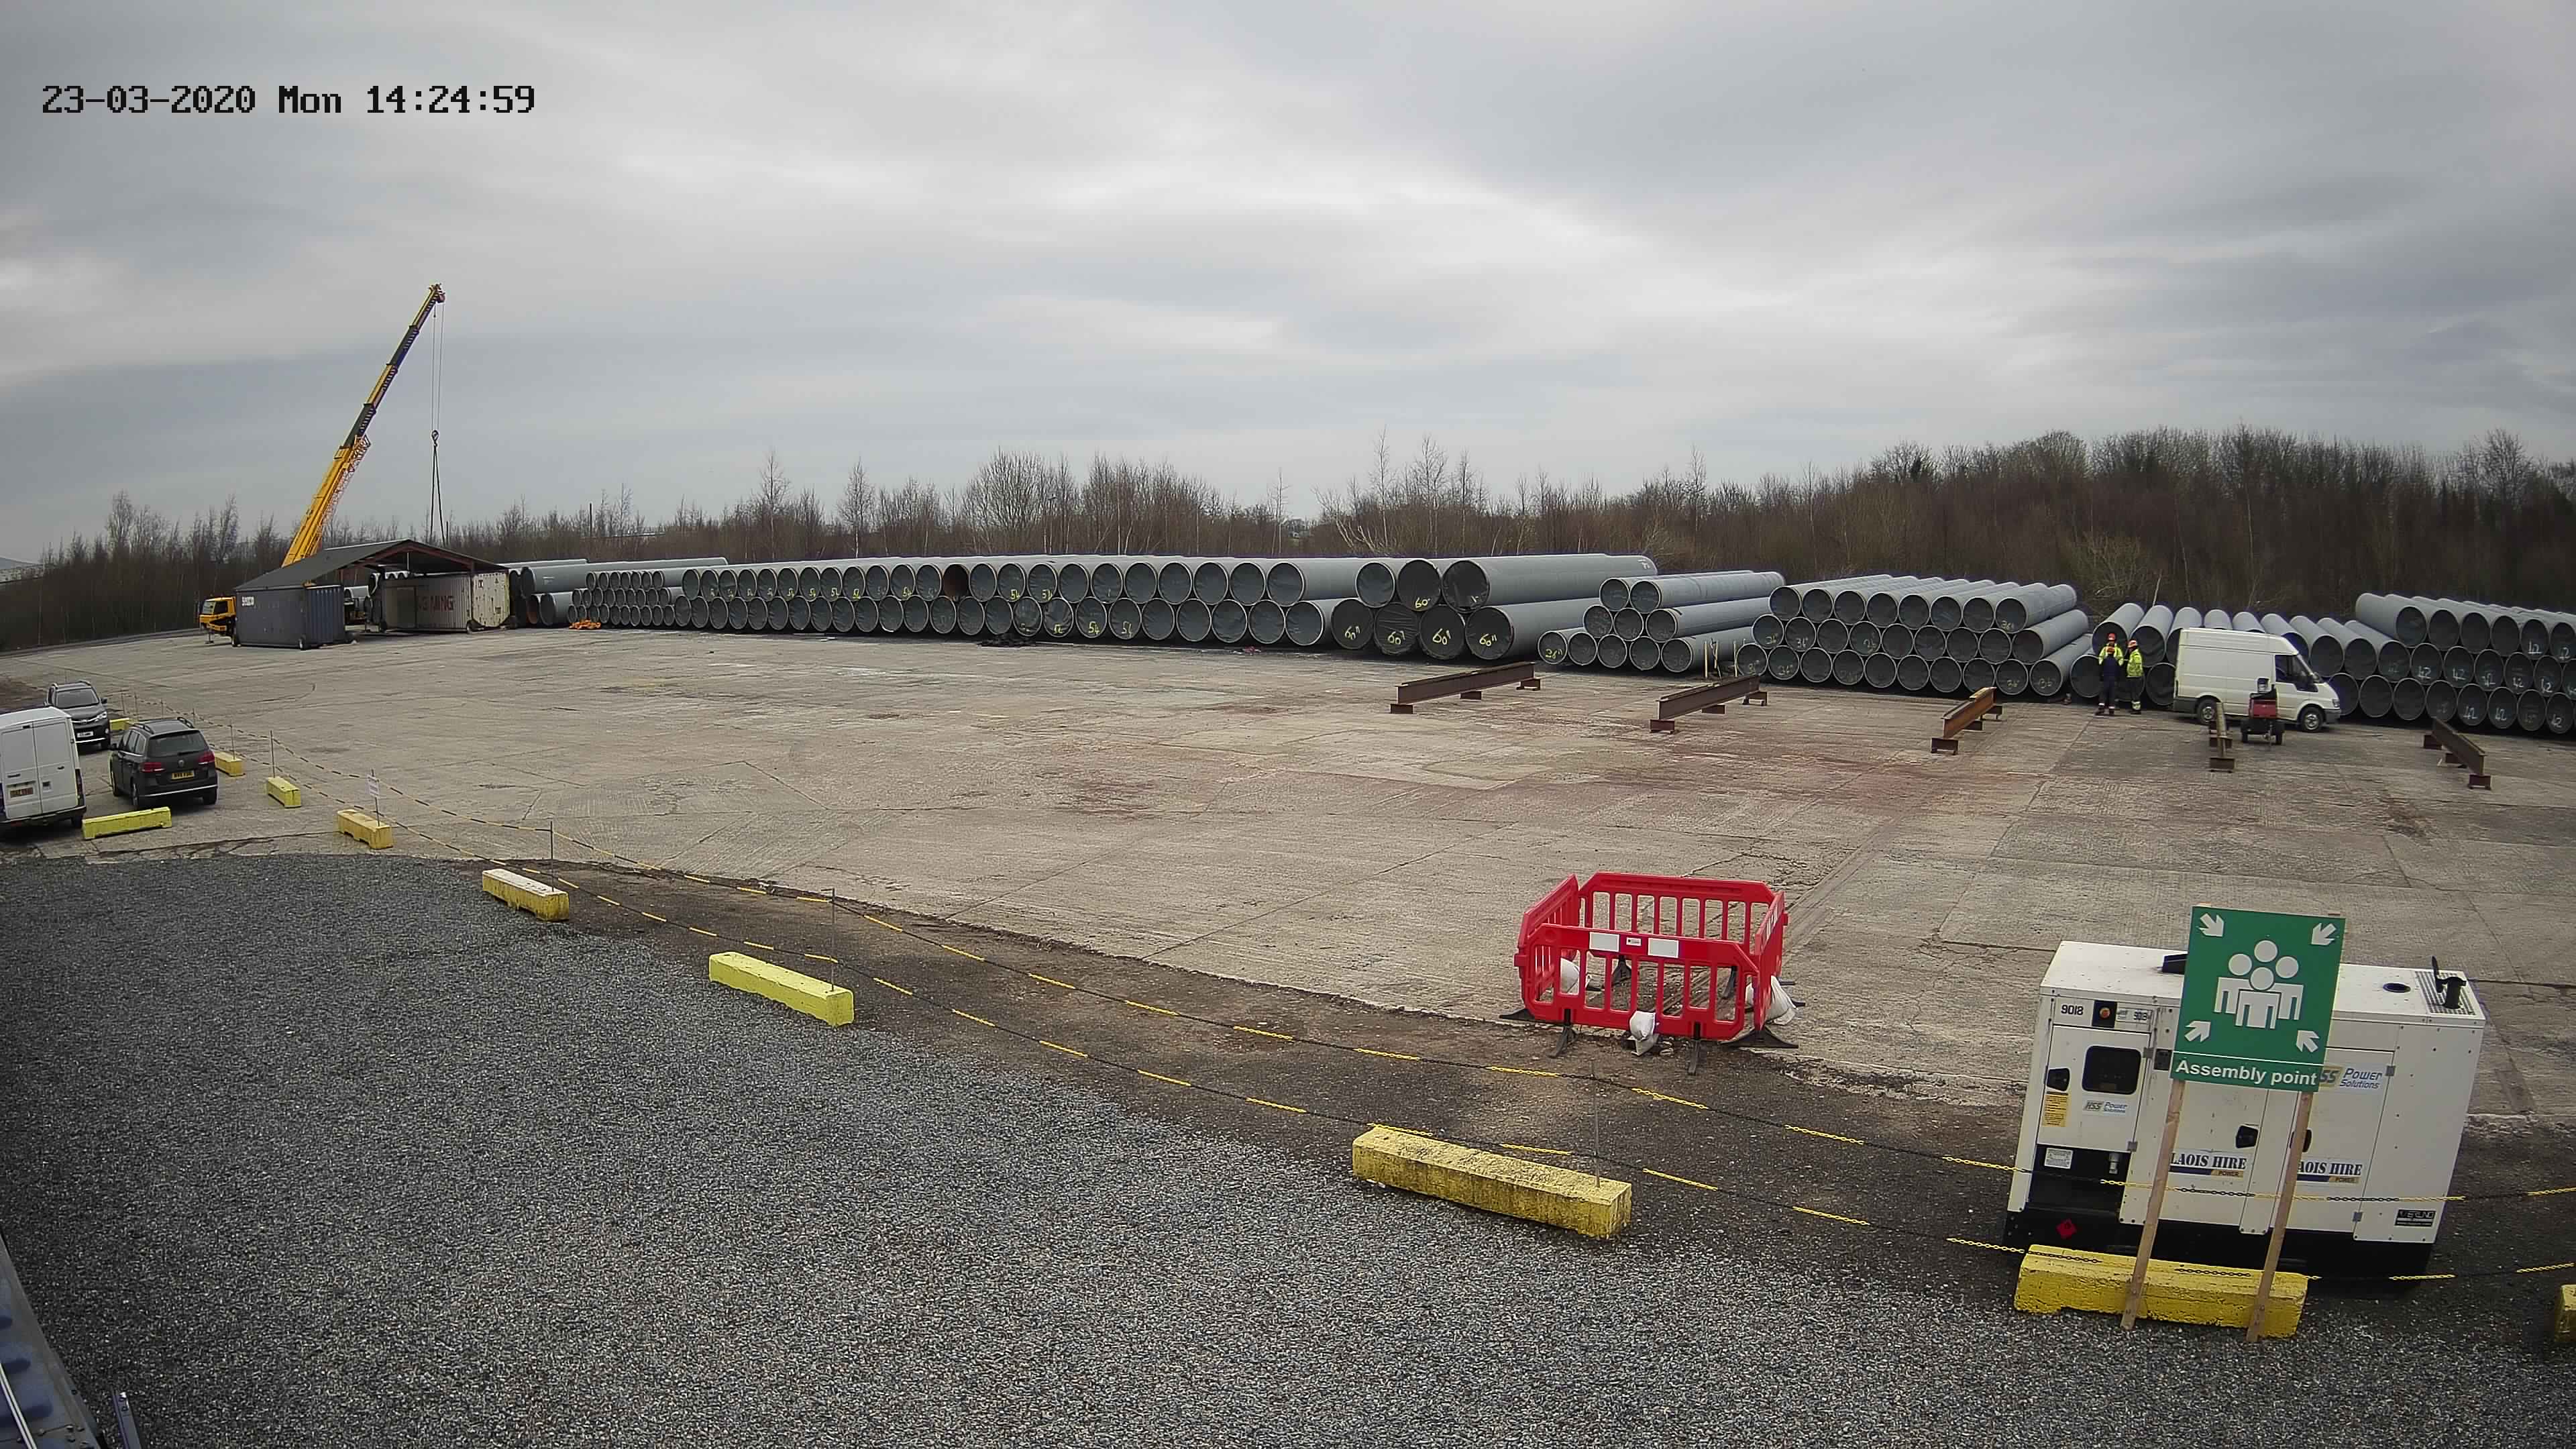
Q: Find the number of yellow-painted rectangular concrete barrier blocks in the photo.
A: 10